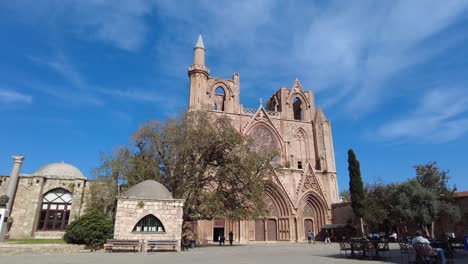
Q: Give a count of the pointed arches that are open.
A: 2